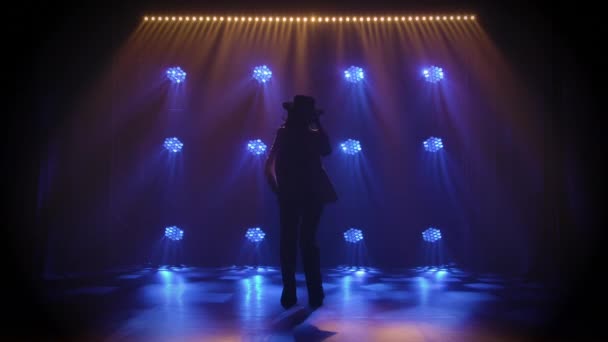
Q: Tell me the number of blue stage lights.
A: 12